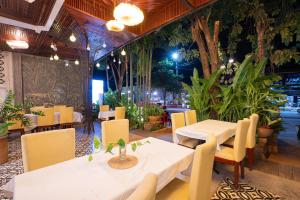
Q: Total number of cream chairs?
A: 15